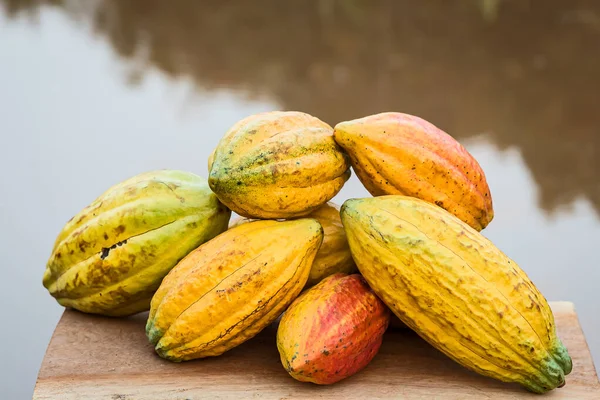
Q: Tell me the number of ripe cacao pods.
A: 7